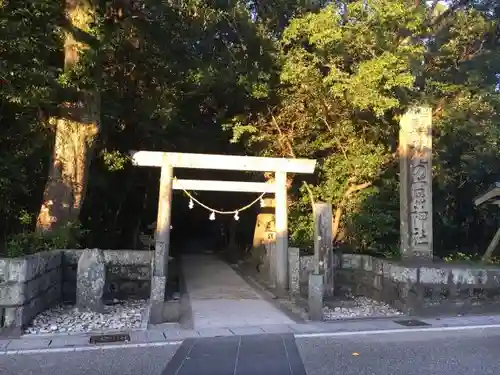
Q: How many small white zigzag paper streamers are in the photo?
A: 4